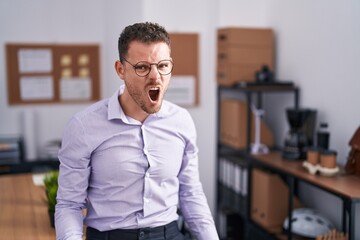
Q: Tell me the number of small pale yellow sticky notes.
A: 4